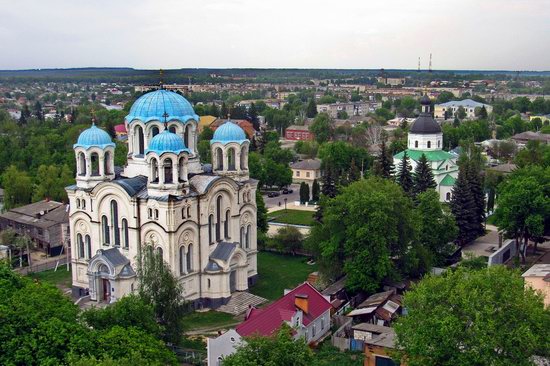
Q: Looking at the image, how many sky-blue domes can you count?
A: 4